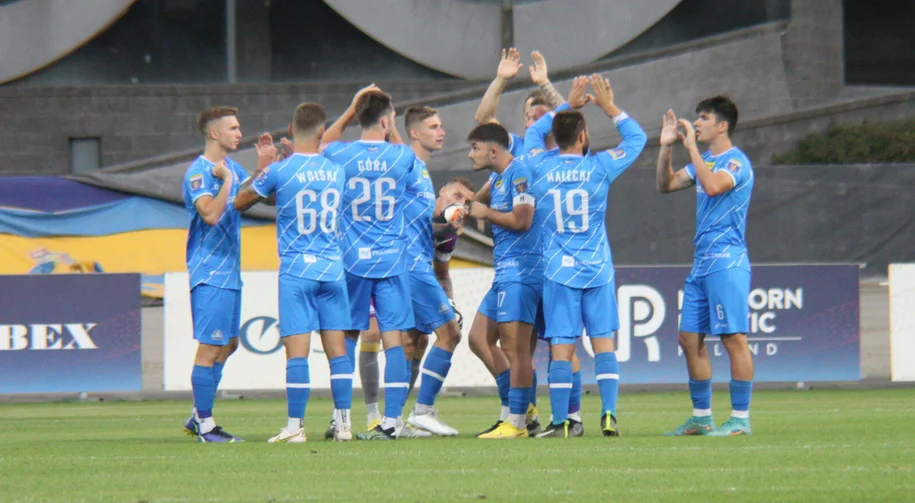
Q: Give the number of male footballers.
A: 10